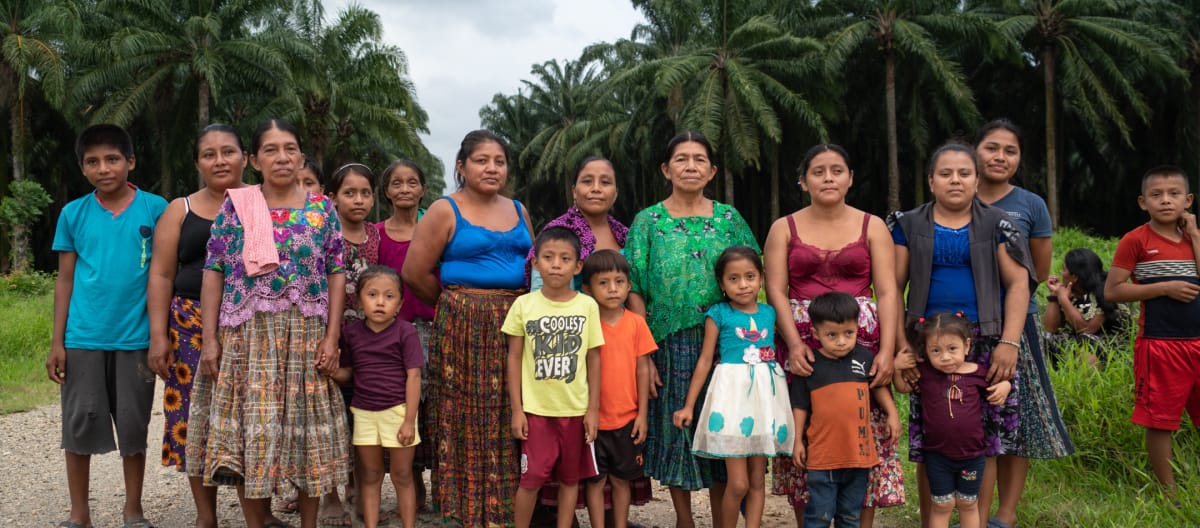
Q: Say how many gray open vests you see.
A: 1